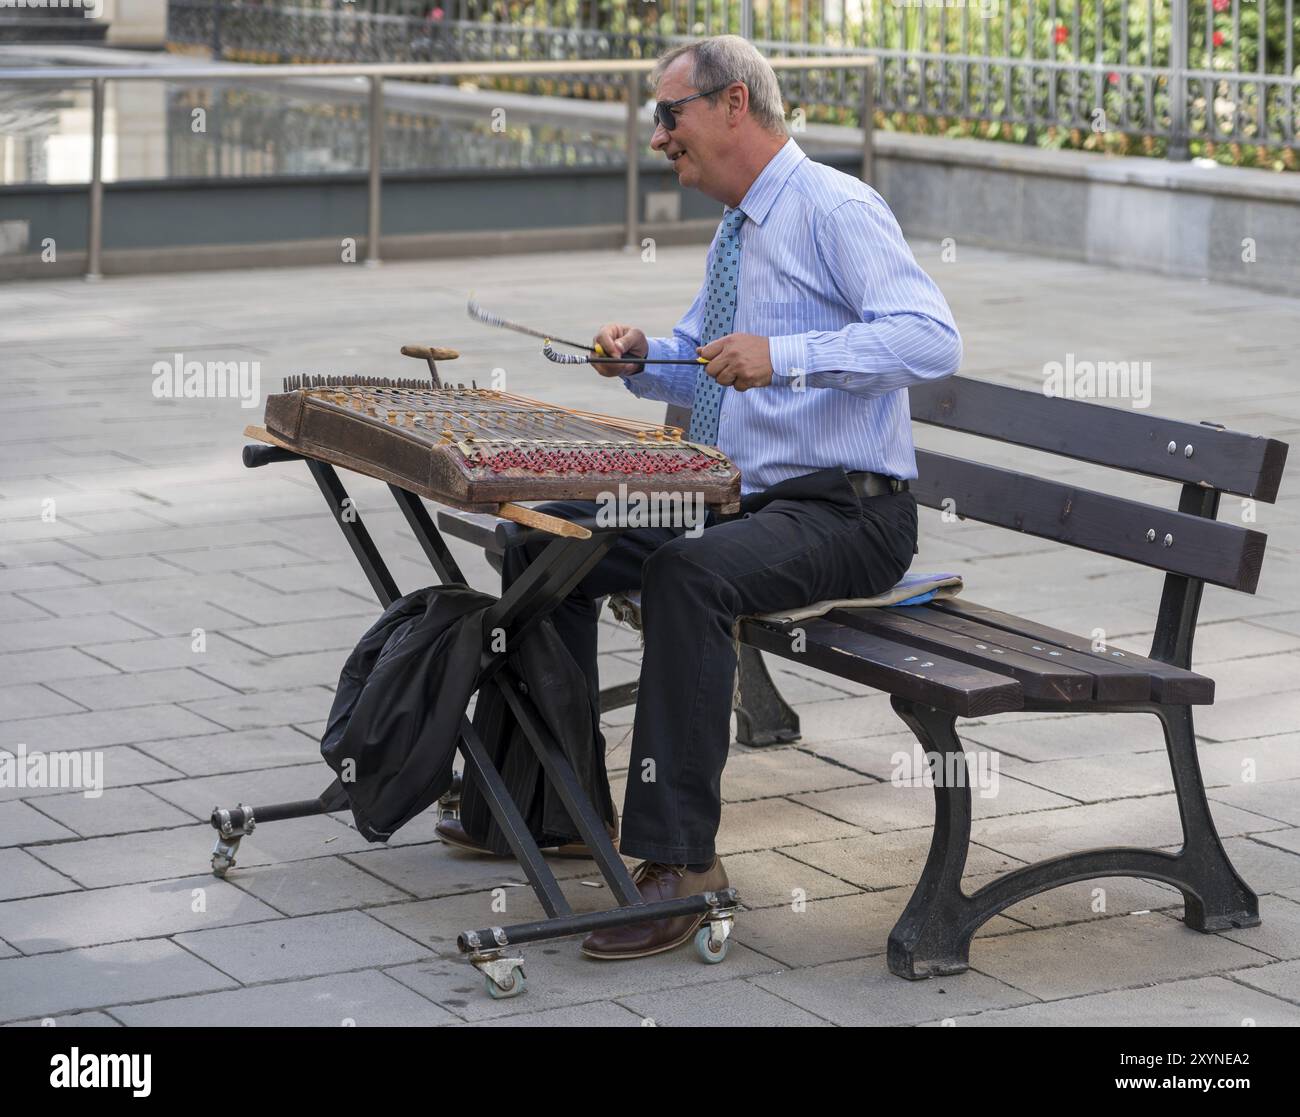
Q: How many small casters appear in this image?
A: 4